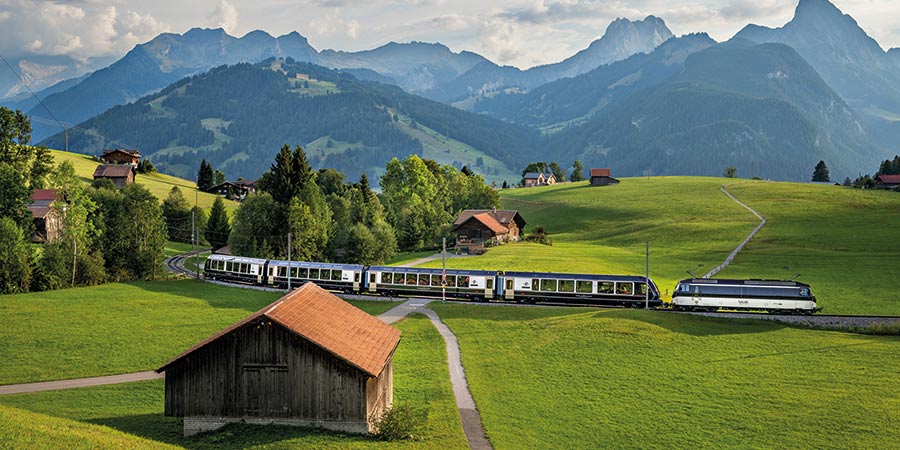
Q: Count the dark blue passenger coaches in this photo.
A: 4